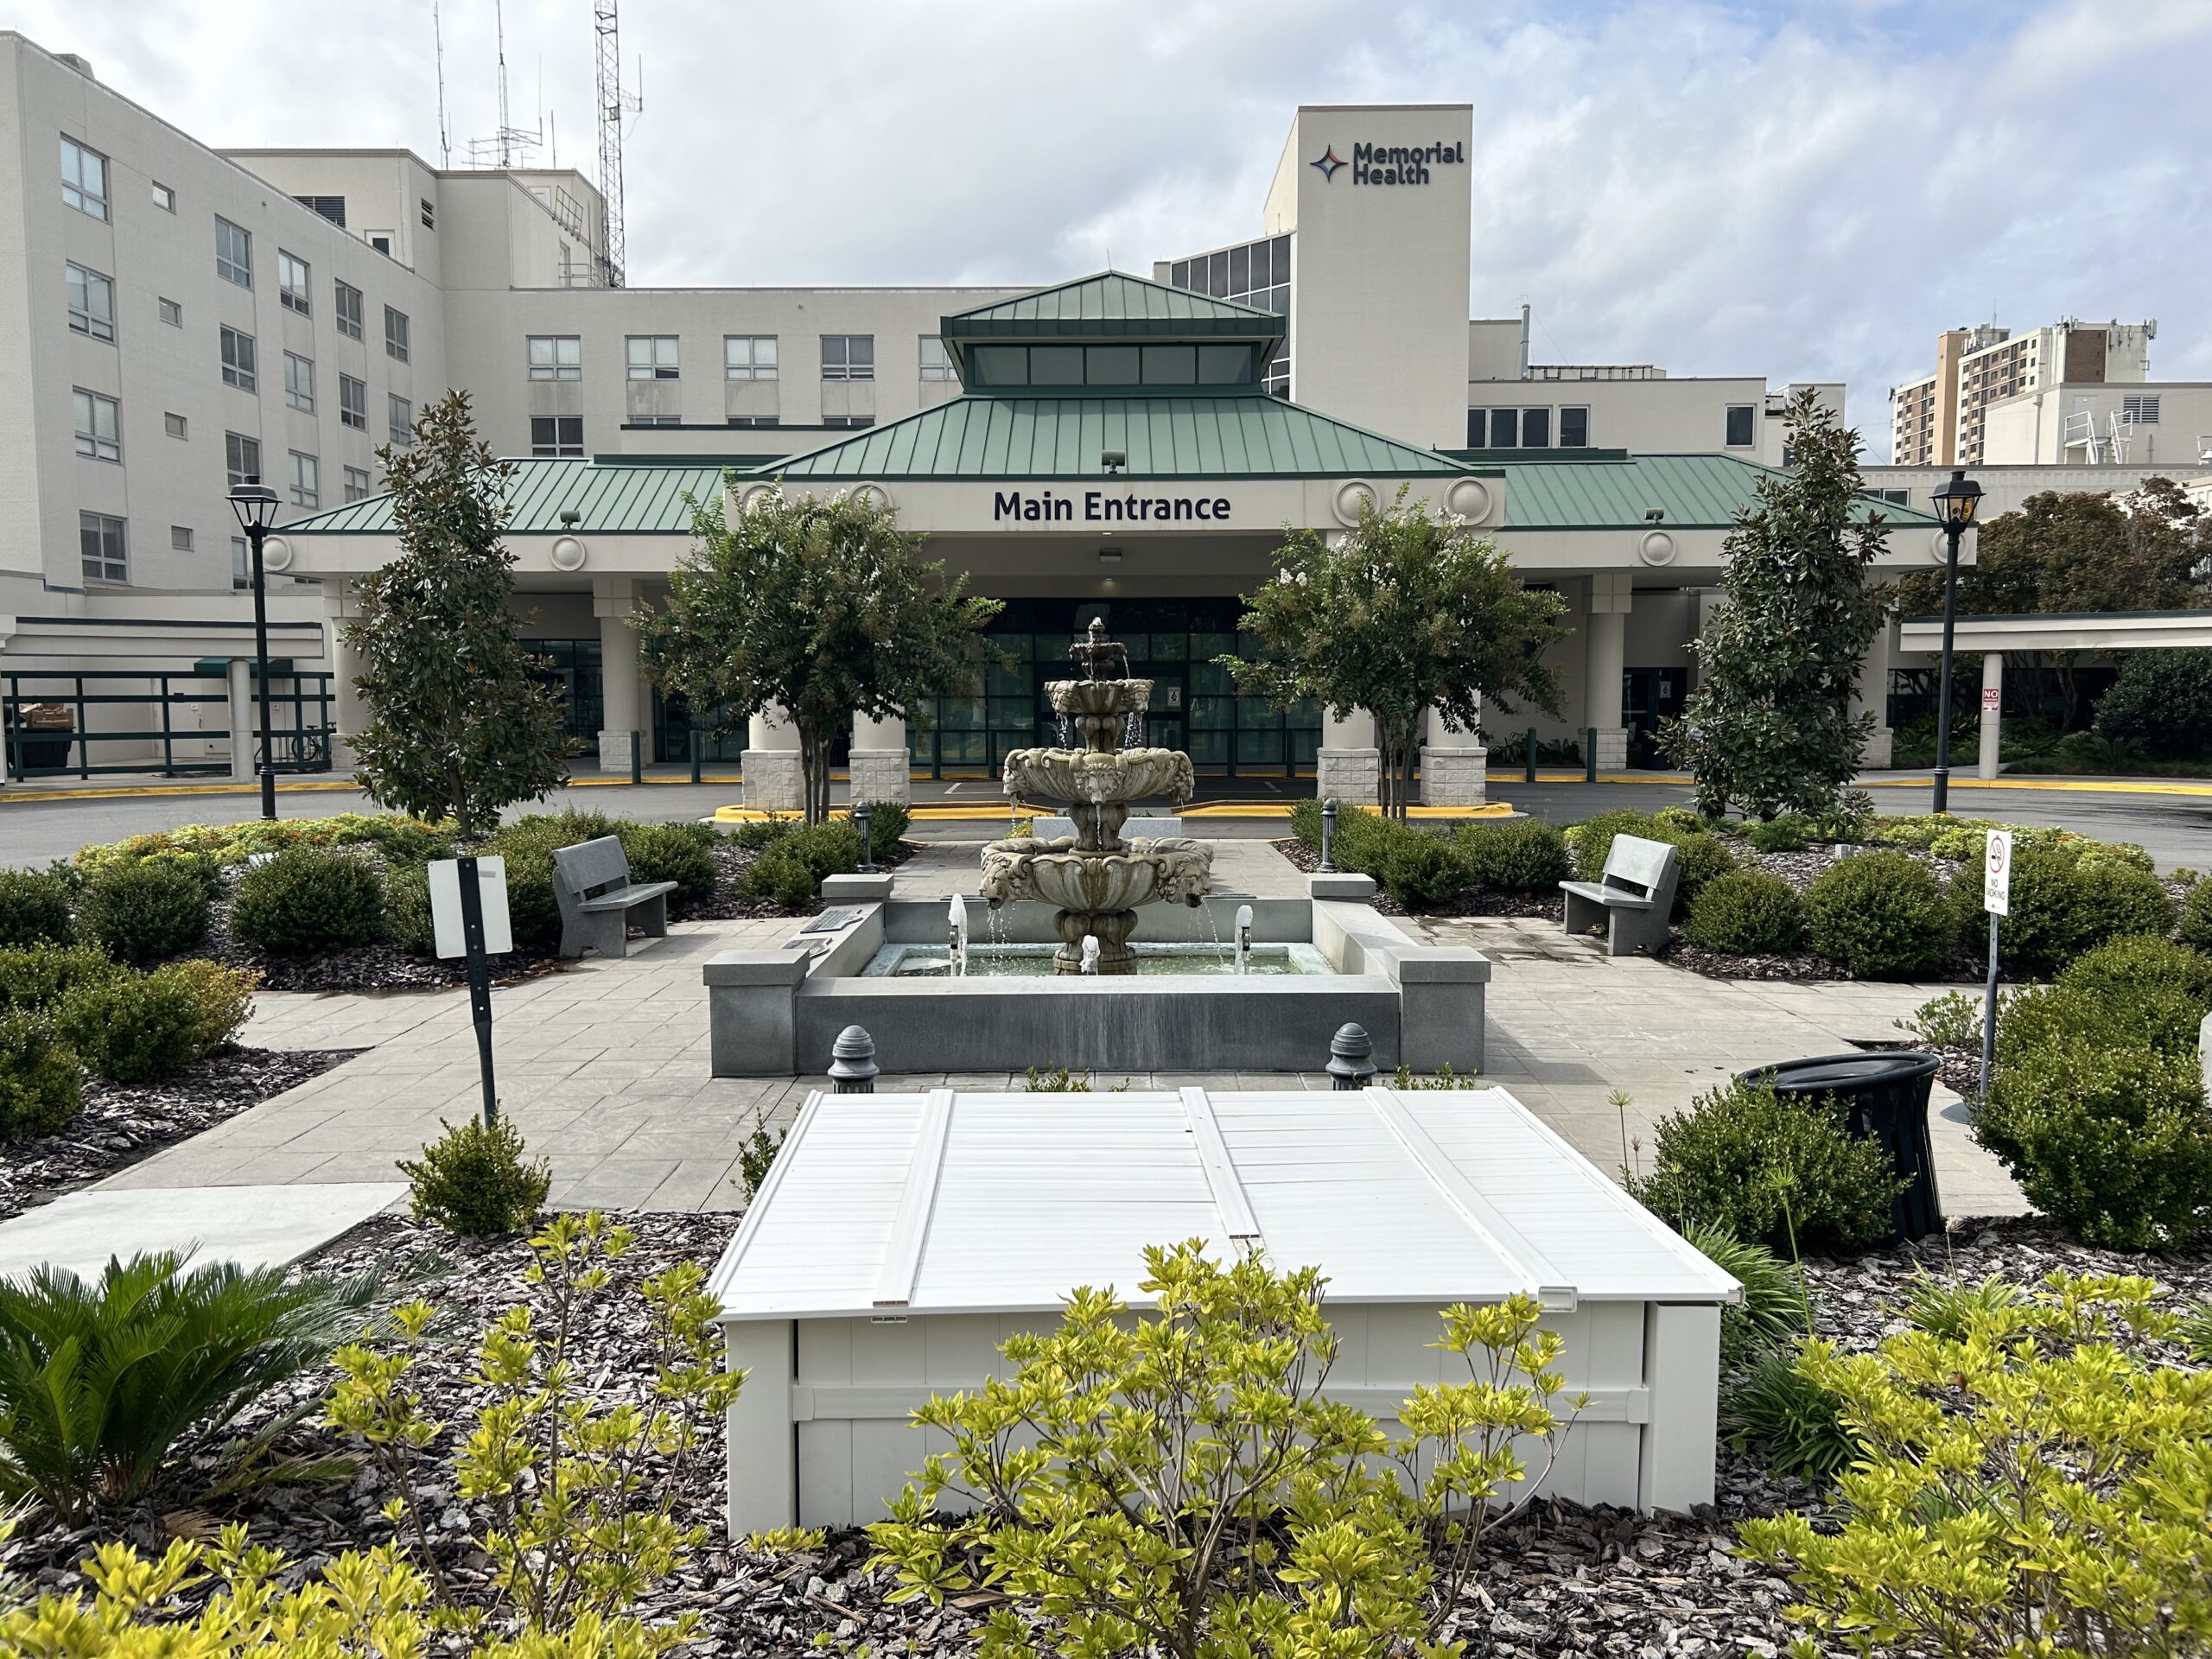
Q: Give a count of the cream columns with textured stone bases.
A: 8